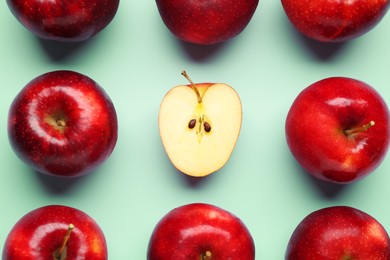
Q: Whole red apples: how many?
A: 8